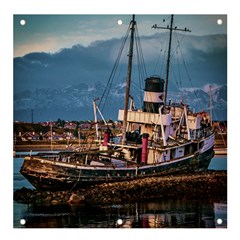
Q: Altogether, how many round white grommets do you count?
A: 6